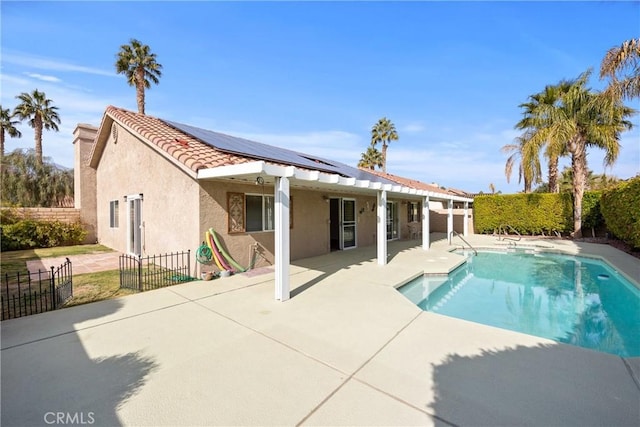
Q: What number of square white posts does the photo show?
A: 5